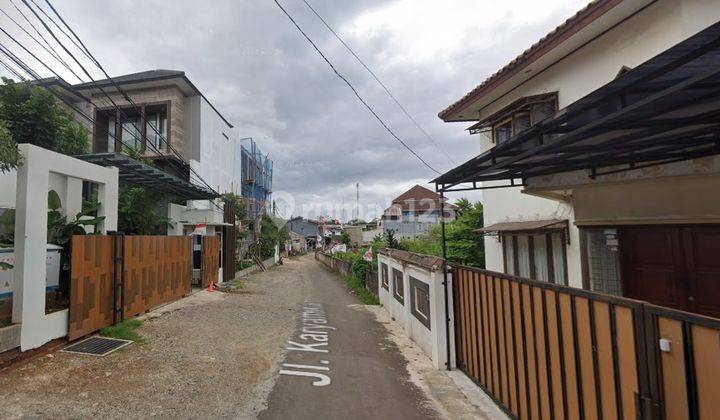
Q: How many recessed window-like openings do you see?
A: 3